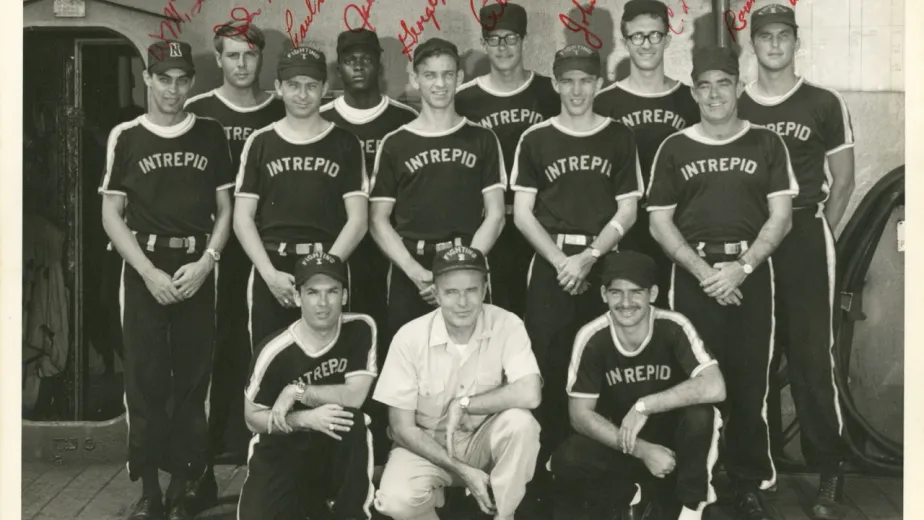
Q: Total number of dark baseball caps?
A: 12